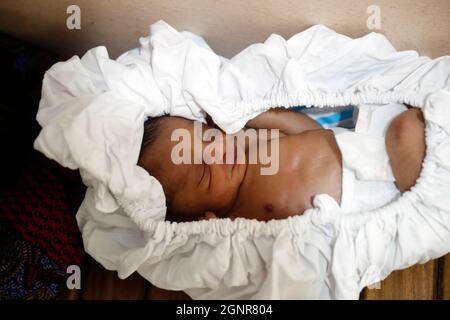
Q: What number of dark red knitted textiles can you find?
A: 1